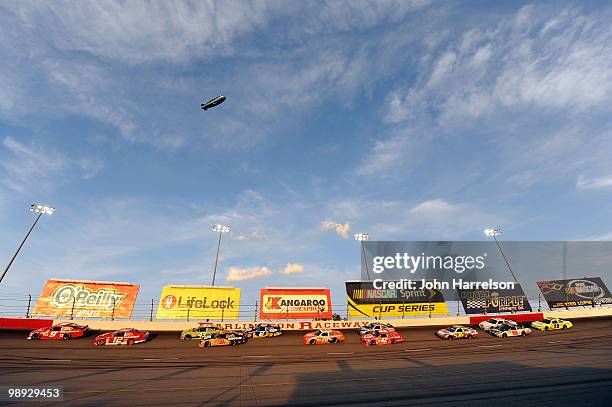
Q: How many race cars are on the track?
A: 12